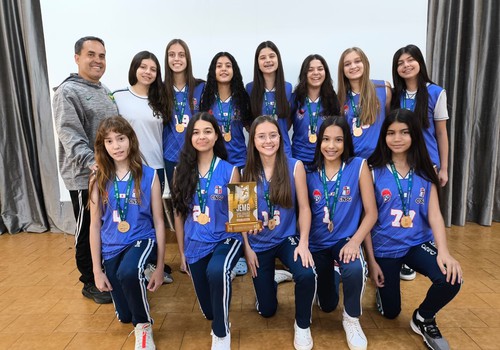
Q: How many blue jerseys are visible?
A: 11